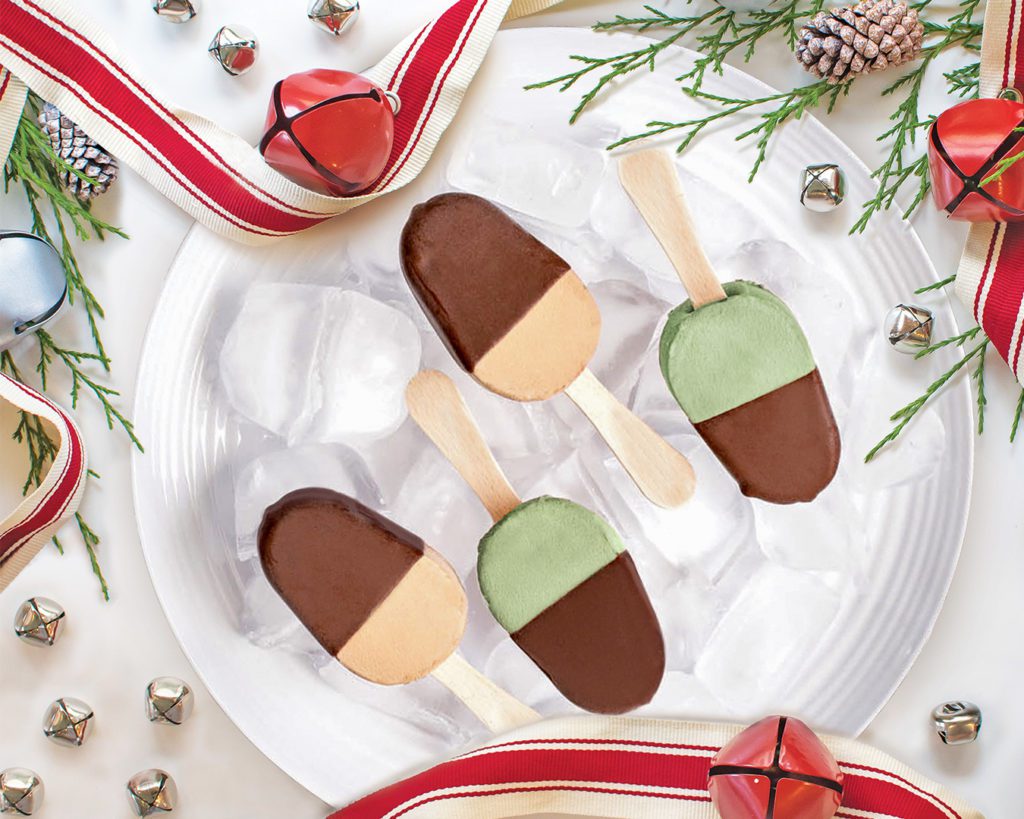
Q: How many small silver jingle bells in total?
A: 11